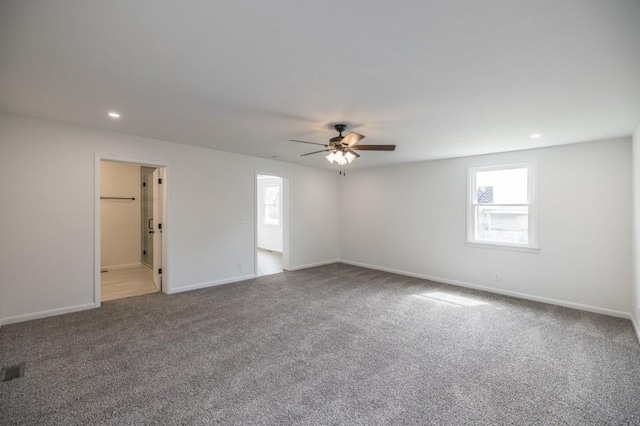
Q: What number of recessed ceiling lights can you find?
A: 2